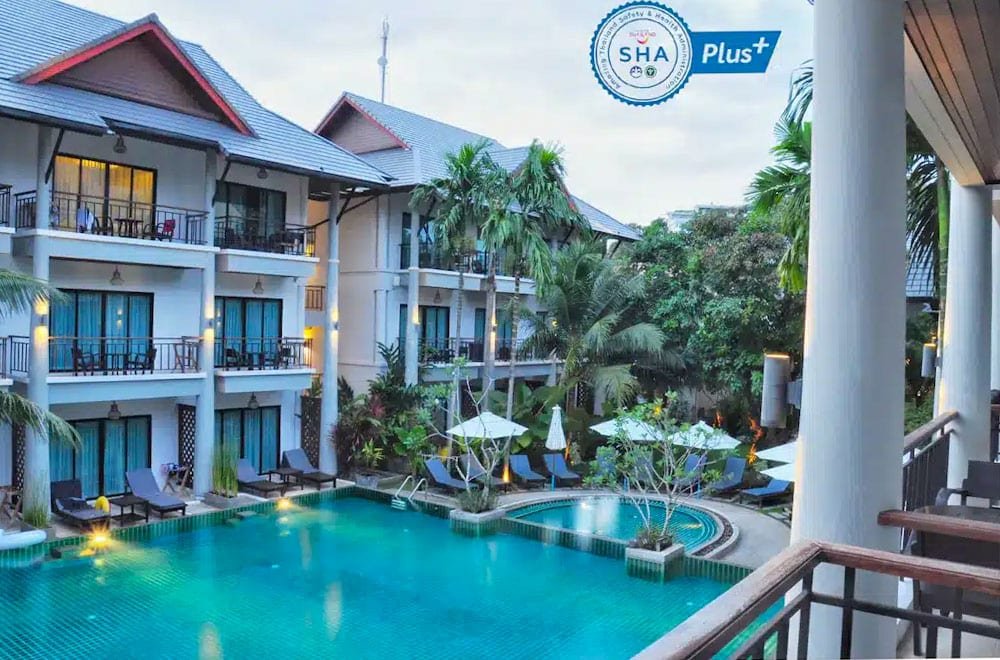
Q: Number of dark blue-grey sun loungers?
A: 13